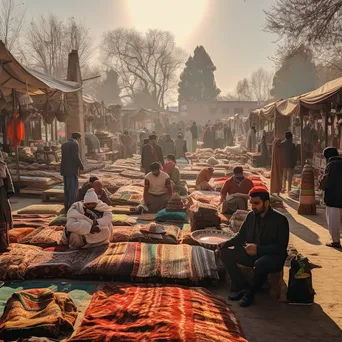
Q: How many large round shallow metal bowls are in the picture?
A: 1